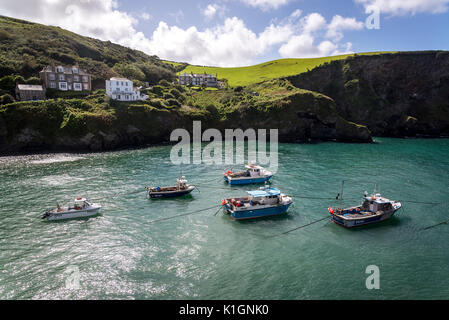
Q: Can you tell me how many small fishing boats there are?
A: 5